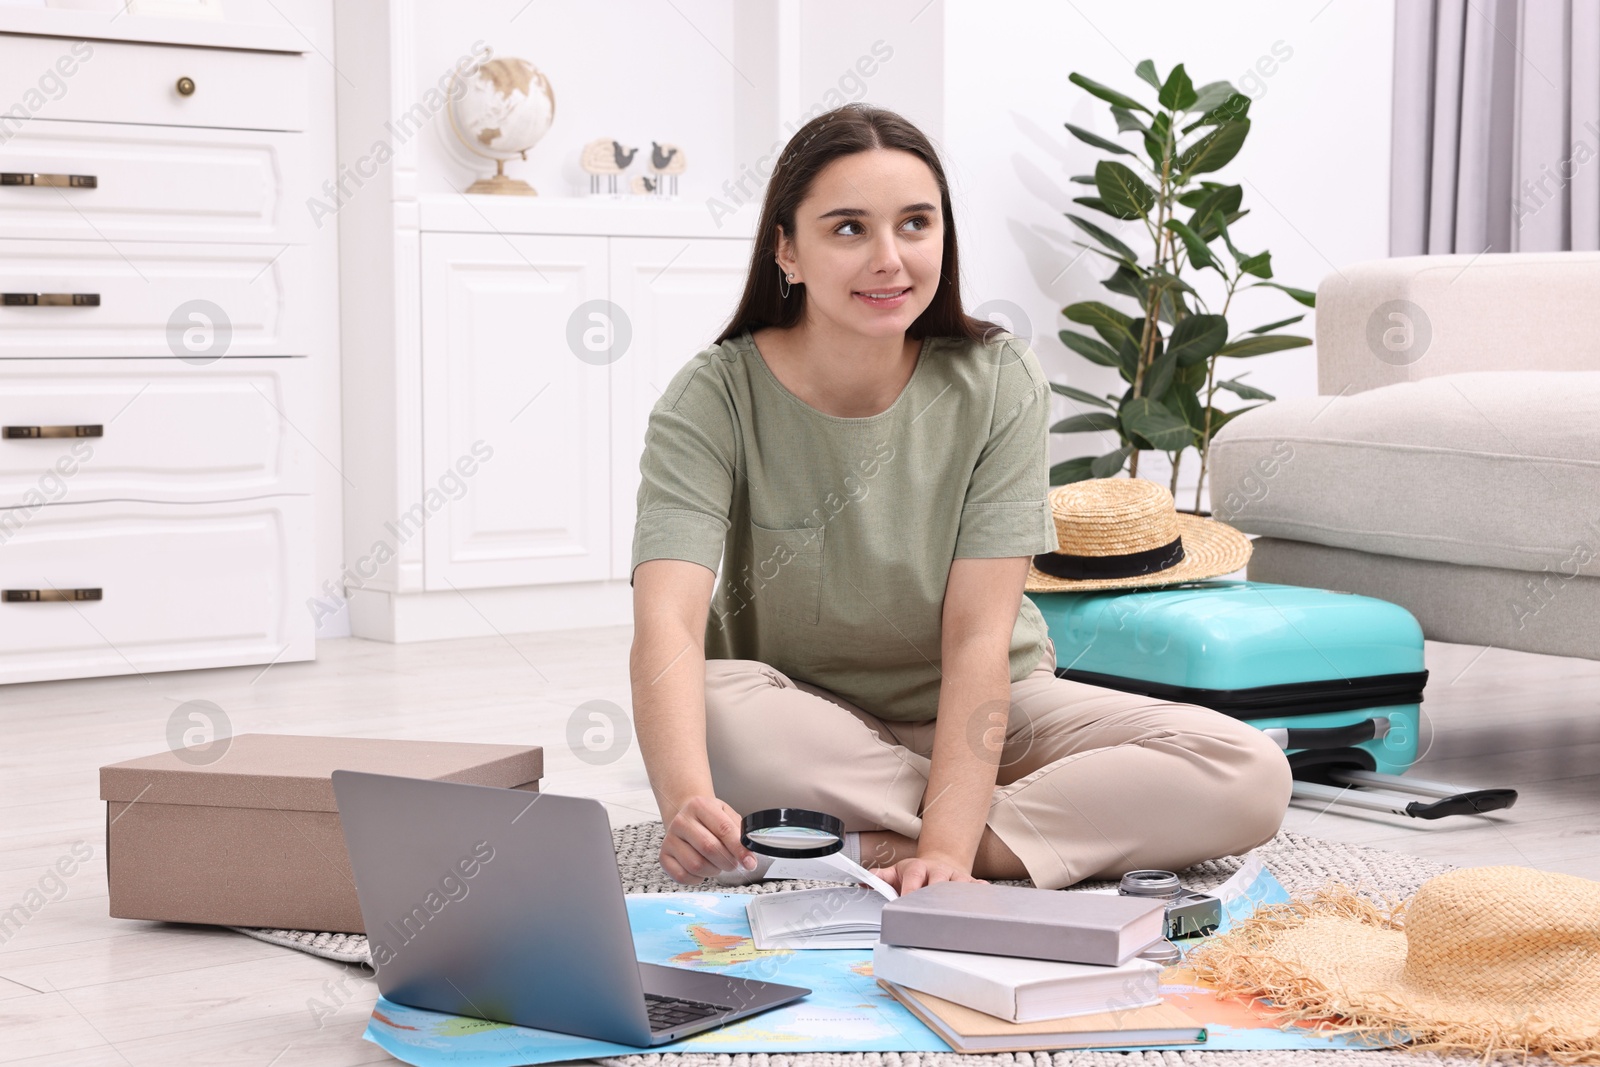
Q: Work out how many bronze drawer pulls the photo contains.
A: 5